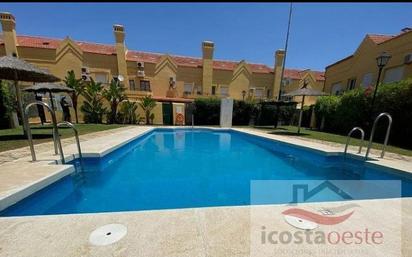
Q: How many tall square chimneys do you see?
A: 4